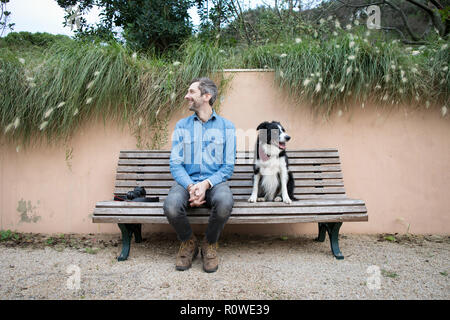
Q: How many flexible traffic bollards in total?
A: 0